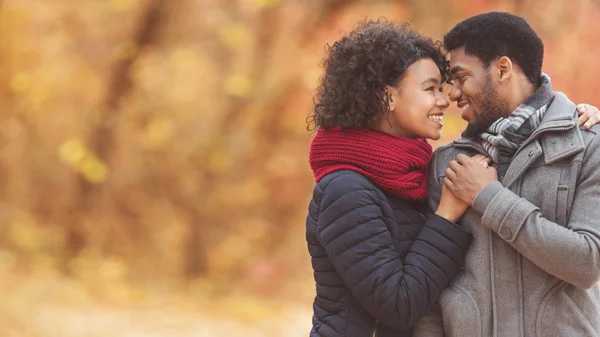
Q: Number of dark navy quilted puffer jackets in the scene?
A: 1